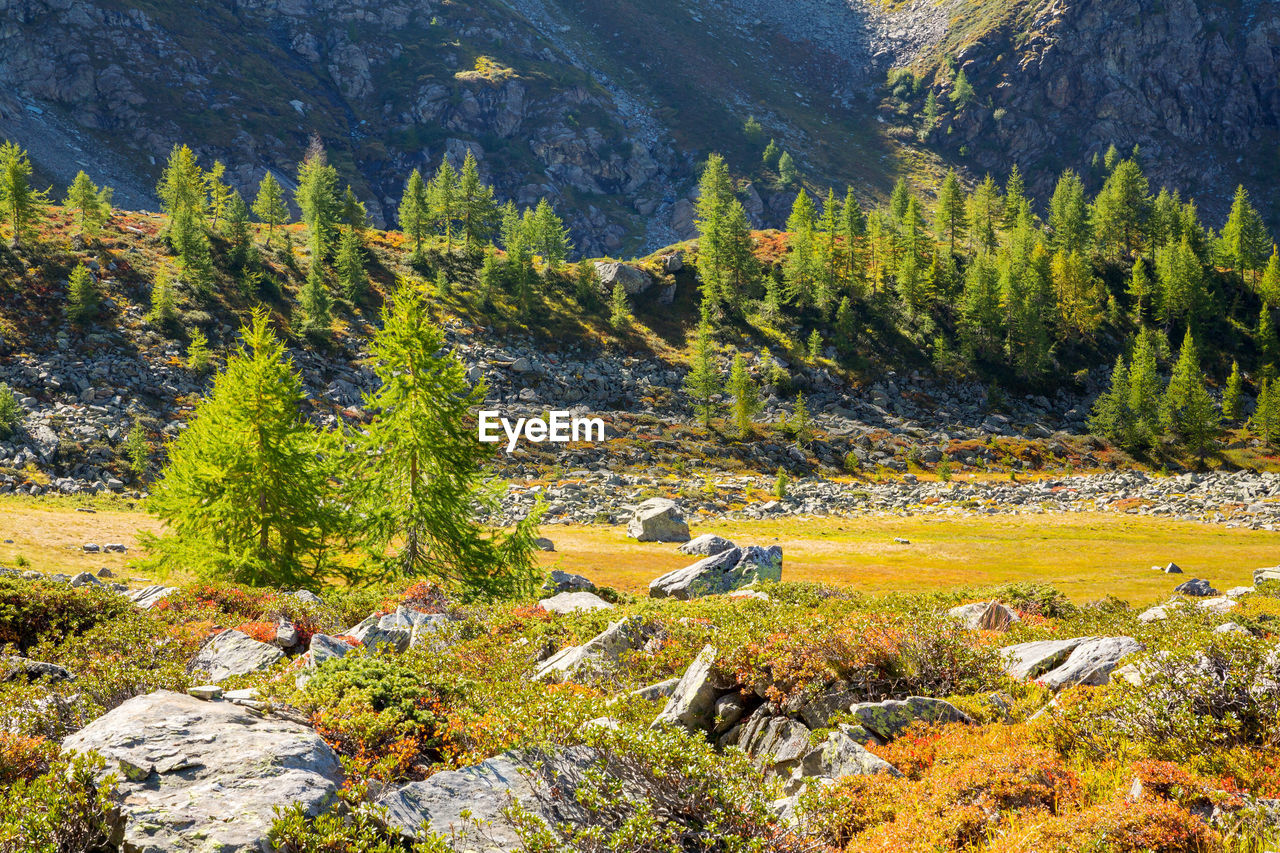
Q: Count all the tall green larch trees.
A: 2